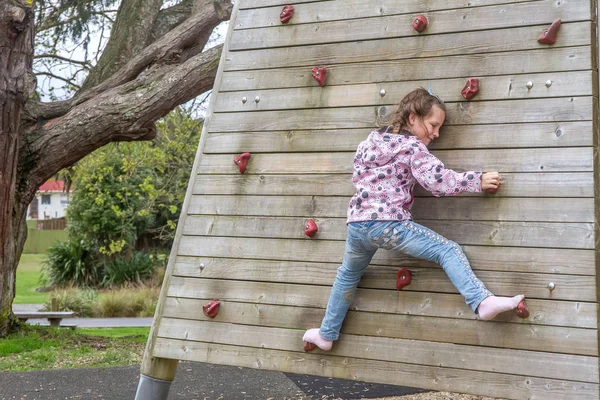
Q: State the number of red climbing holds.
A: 12